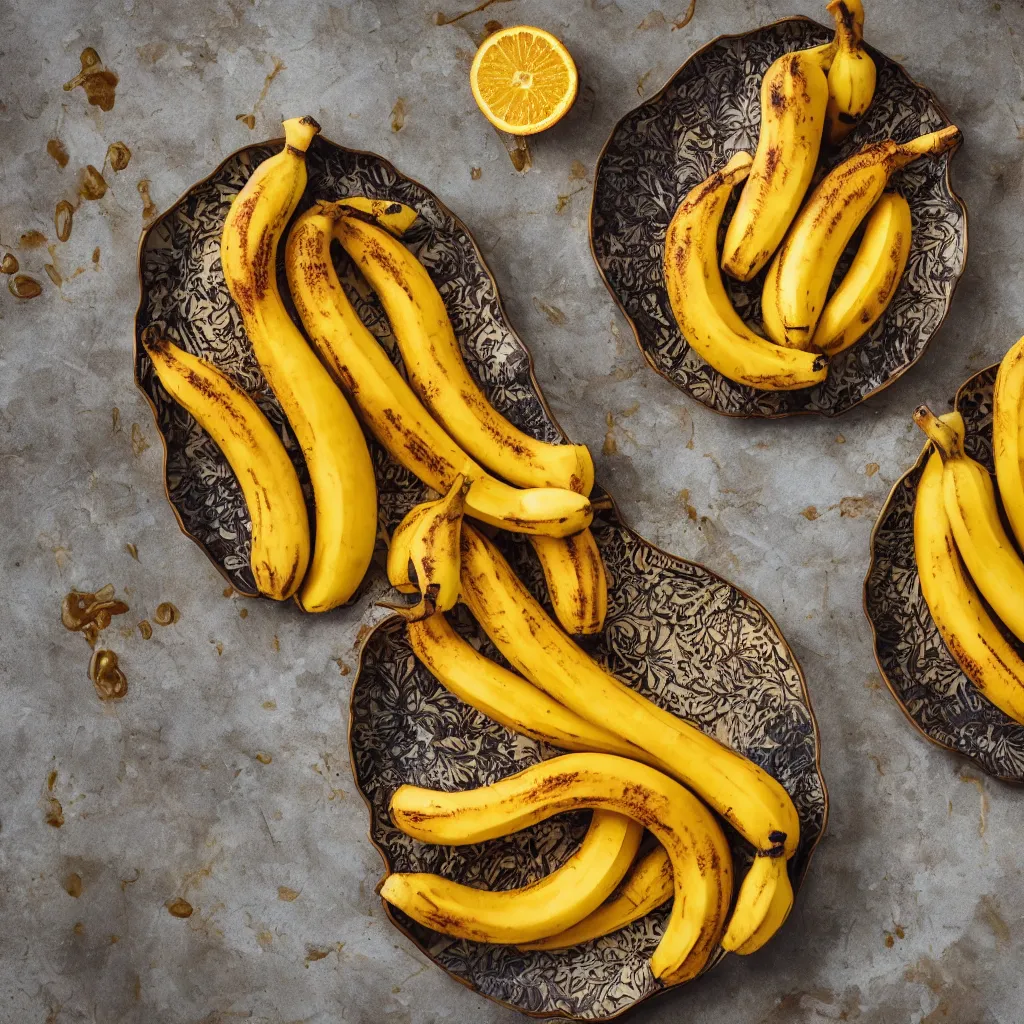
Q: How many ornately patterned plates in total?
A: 4